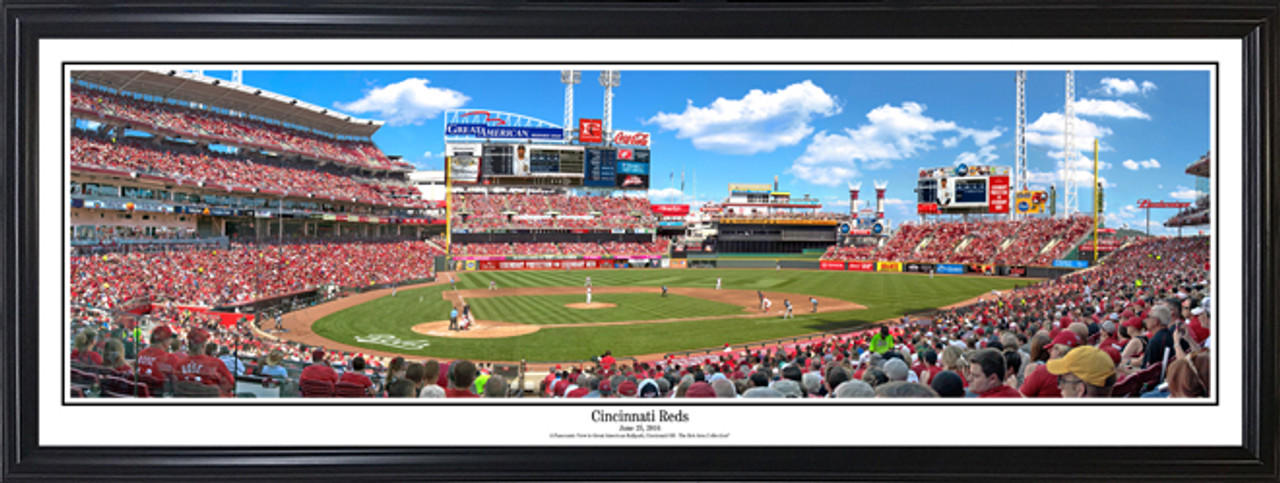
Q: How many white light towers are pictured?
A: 4